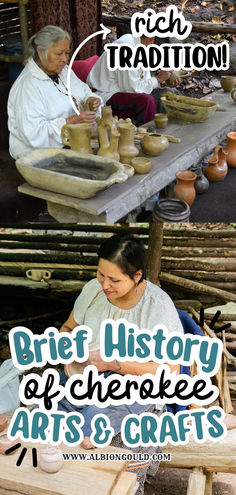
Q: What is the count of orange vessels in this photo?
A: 3